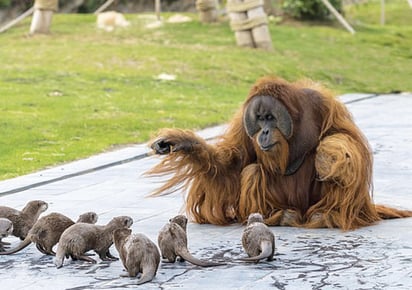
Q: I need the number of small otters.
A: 7